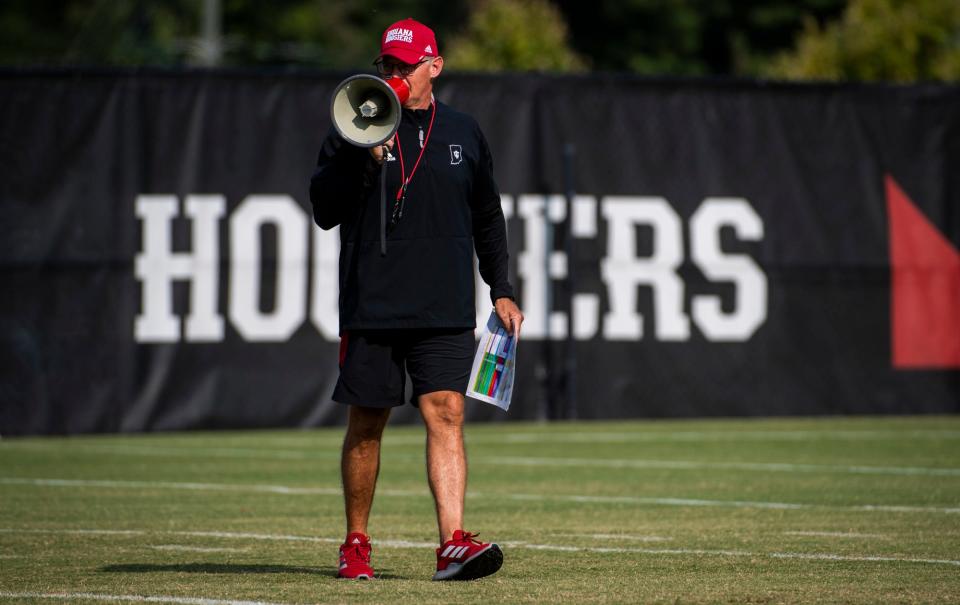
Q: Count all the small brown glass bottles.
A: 0